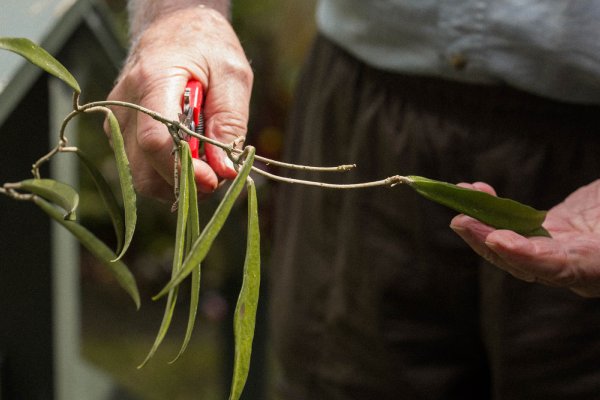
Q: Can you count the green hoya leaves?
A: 10